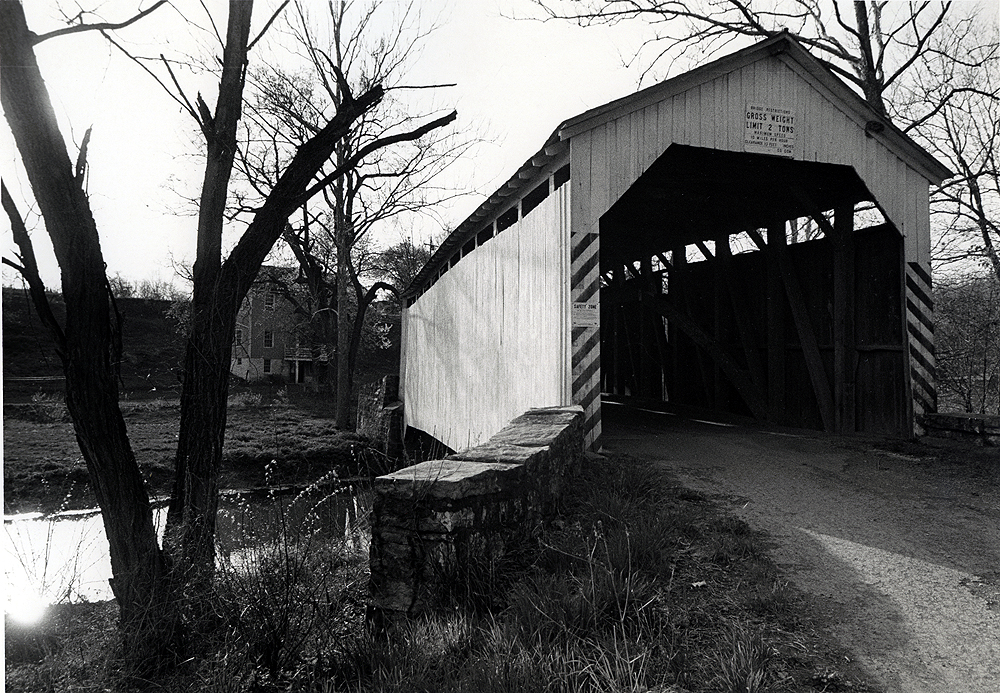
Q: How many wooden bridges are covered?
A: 1